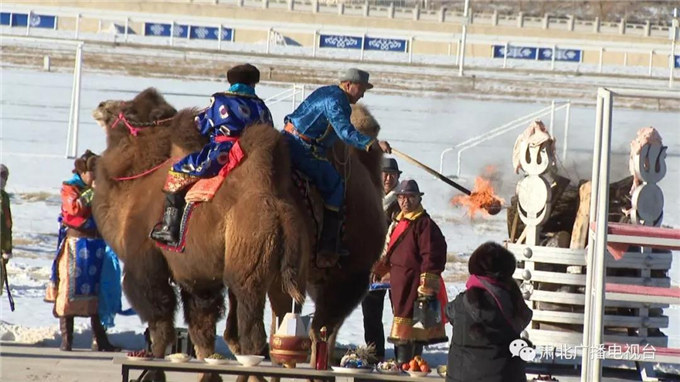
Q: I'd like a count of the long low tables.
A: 1